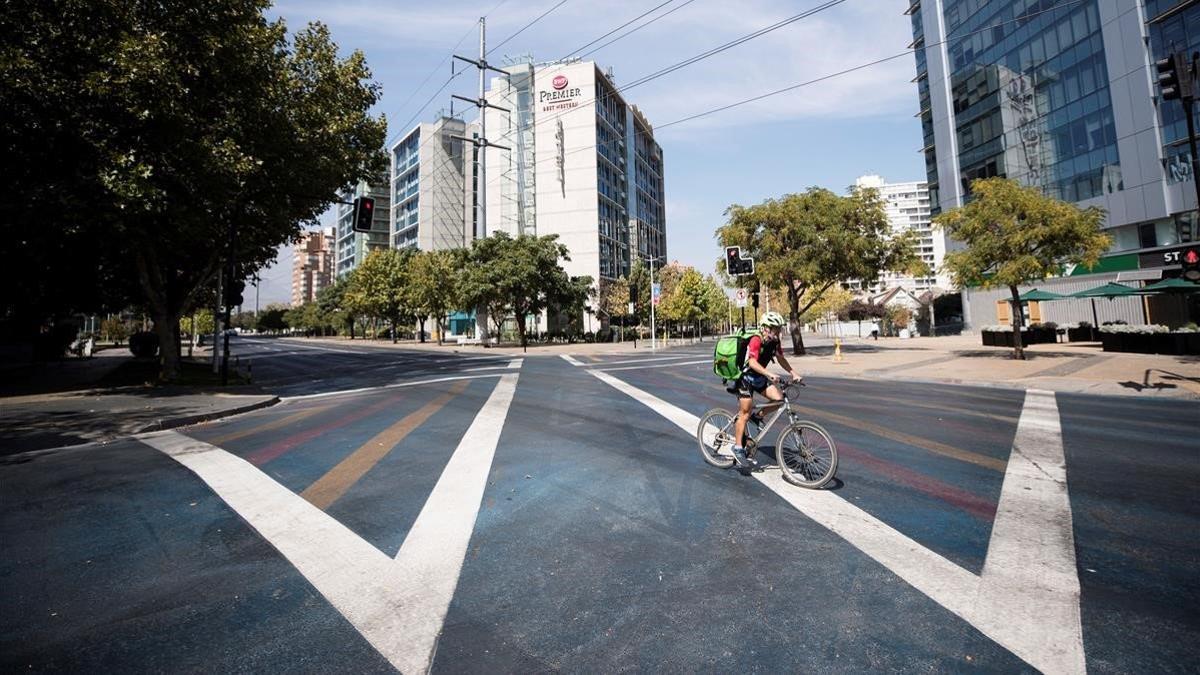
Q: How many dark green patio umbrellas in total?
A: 3